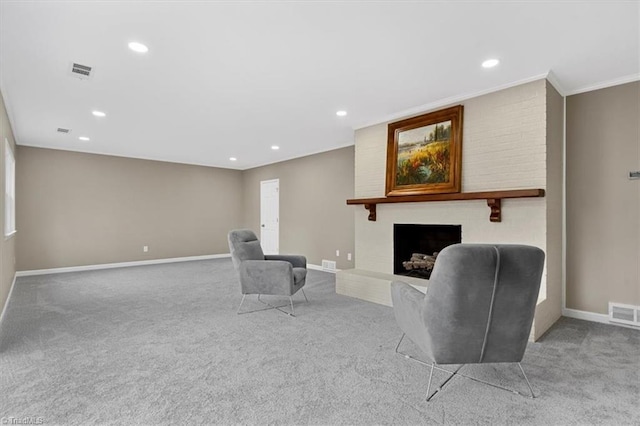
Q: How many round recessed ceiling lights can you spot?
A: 7